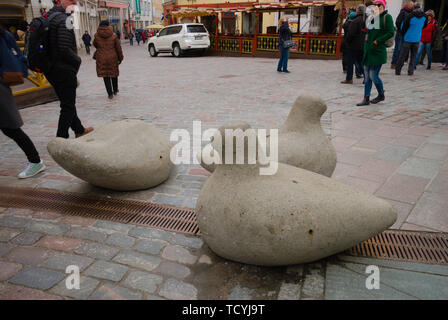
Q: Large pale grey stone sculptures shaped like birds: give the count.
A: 3